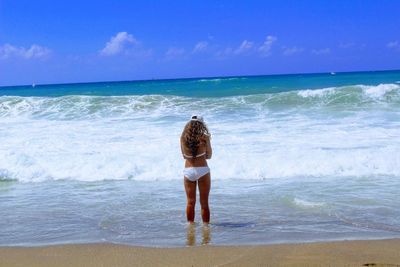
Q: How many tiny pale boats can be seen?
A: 2